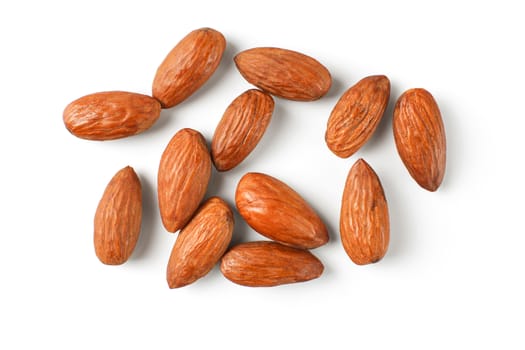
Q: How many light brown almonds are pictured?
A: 12